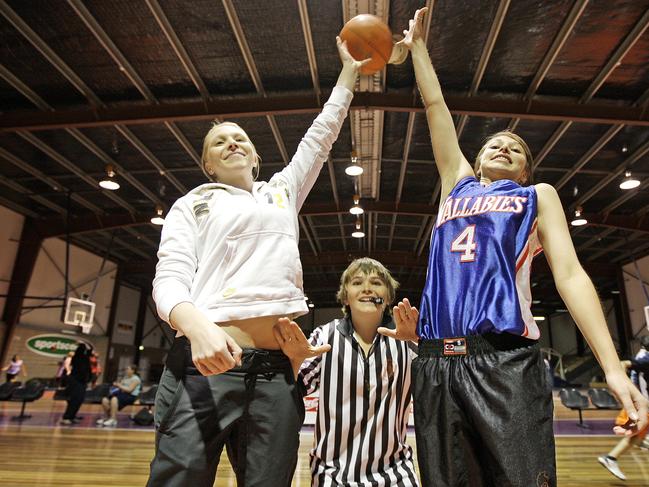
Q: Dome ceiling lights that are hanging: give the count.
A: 7